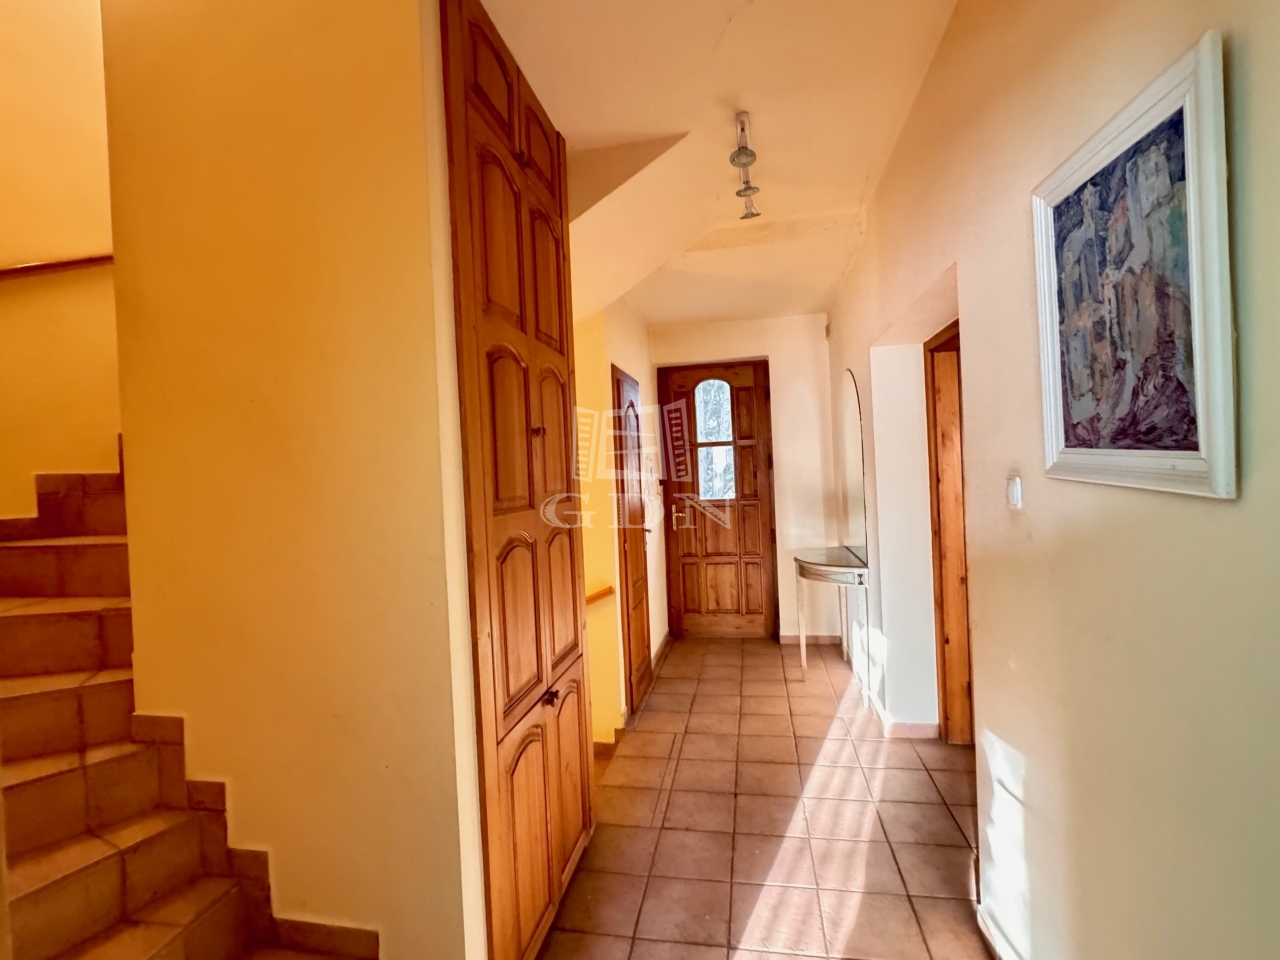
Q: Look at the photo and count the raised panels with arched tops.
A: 11